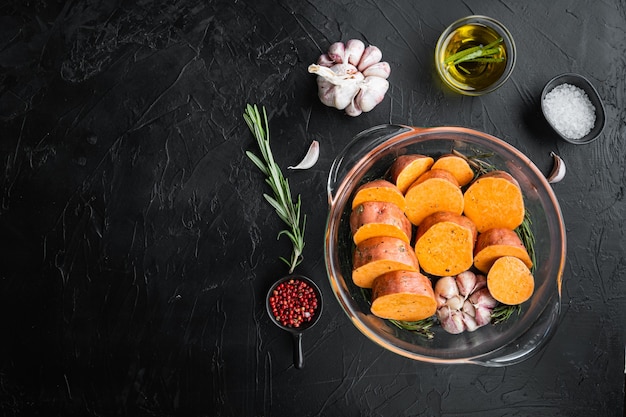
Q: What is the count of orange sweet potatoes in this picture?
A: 11